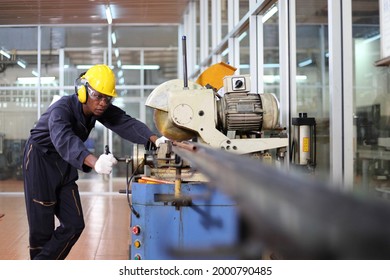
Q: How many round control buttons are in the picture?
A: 3